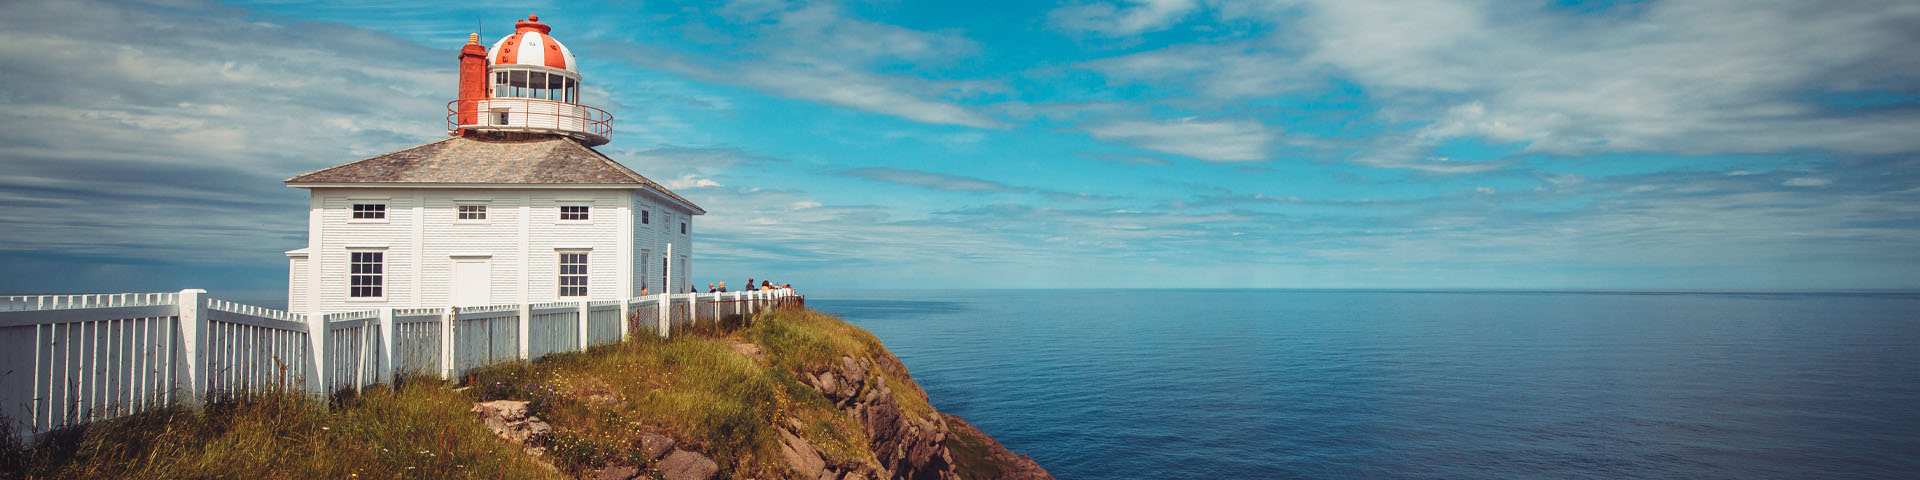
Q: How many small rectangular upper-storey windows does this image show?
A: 6